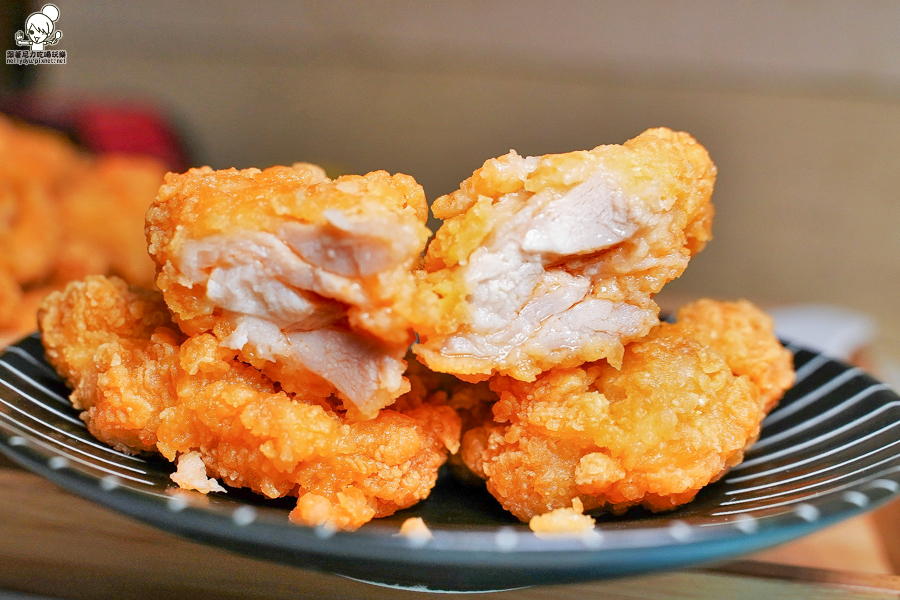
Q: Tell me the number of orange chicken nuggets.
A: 4